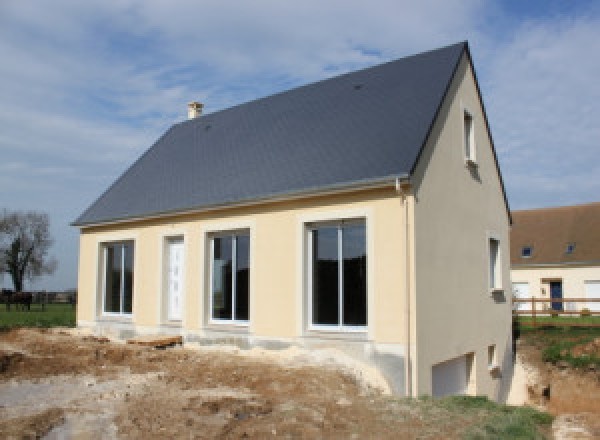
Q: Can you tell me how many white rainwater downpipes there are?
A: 1